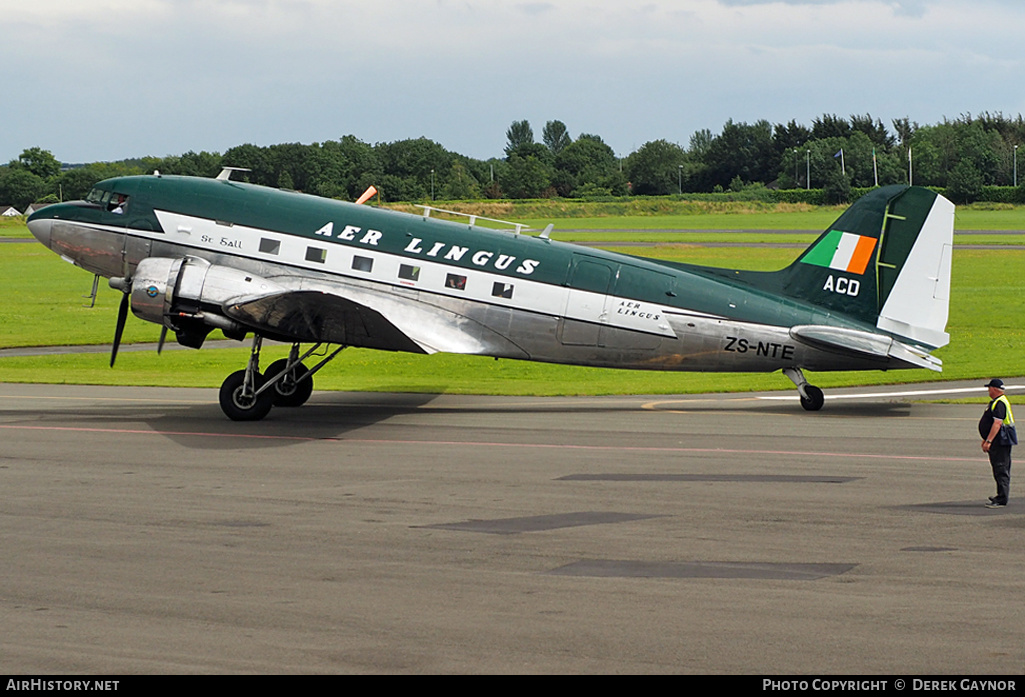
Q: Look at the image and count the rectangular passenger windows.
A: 6